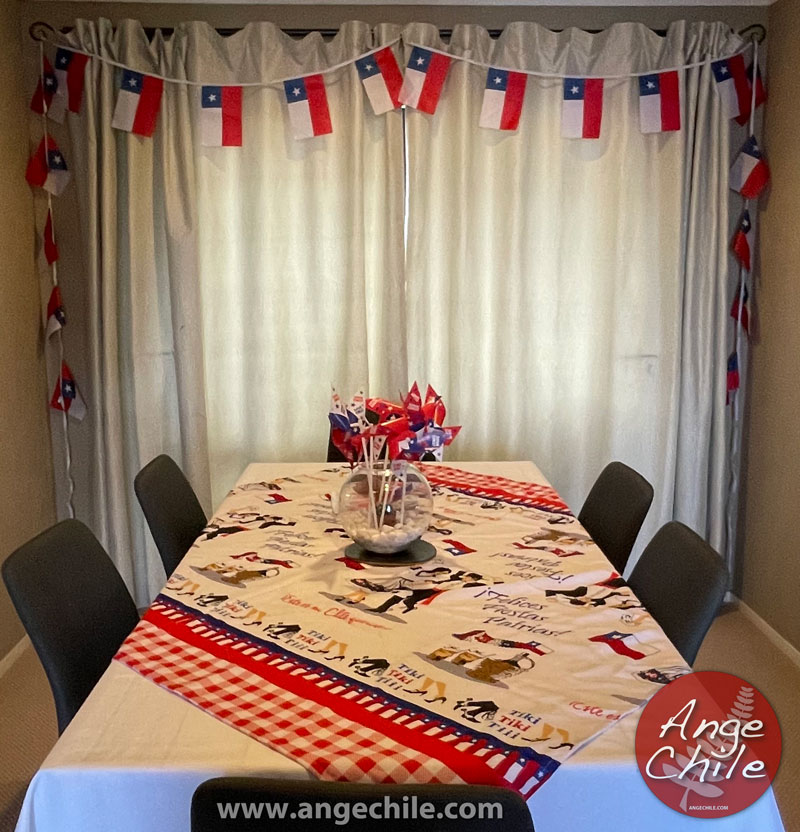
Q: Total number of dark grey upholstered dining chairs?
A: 6